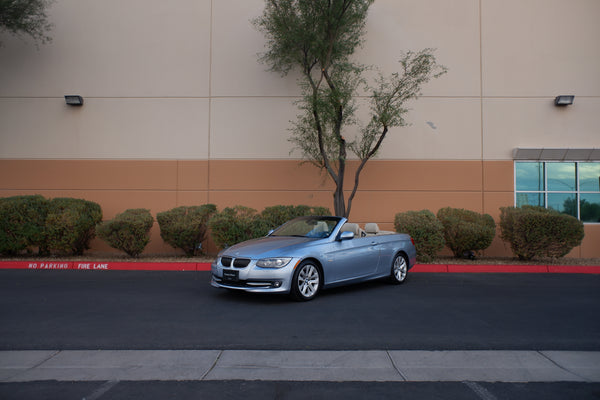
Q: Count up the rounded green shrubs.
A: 9